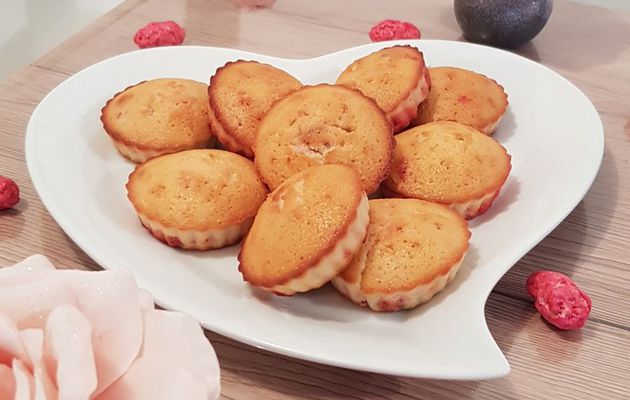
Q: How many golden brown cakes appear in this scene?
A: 9